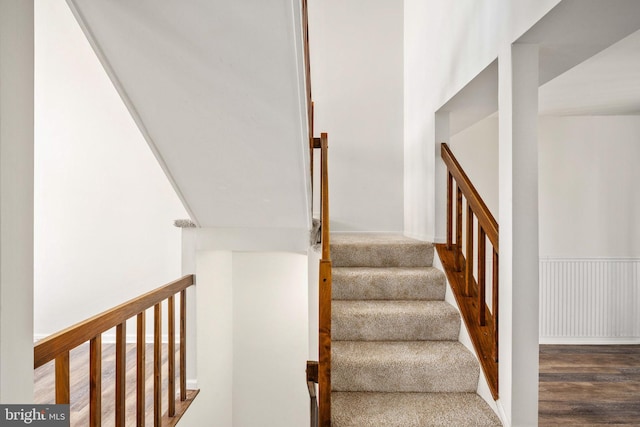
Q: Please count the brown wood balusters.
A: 12